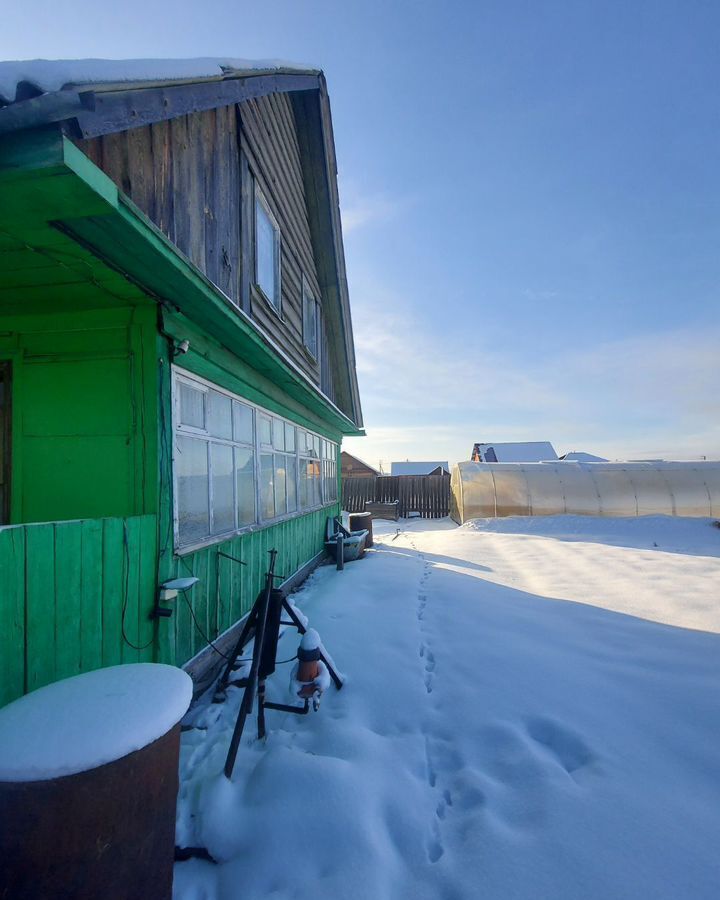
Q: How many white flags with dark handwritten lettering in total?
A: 0